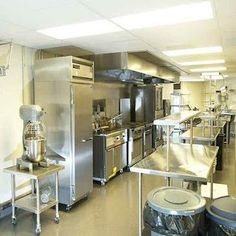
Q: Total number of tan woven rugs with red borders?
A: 0